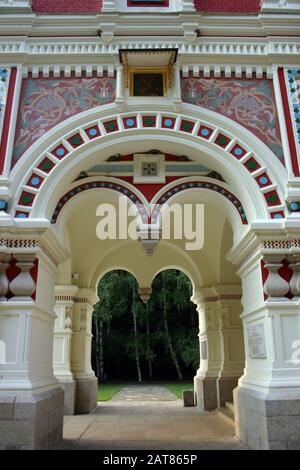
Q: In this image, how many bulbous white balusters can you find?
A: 4